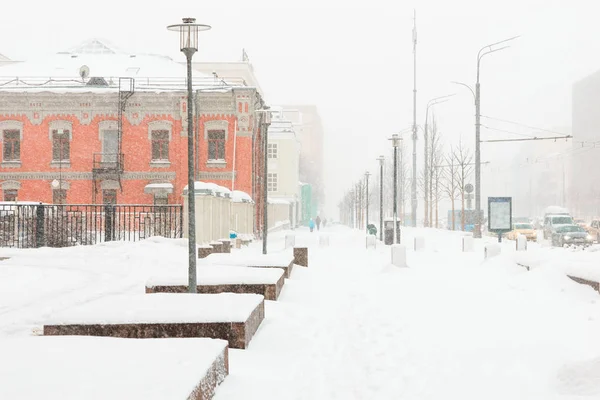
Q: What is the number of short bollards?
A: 8